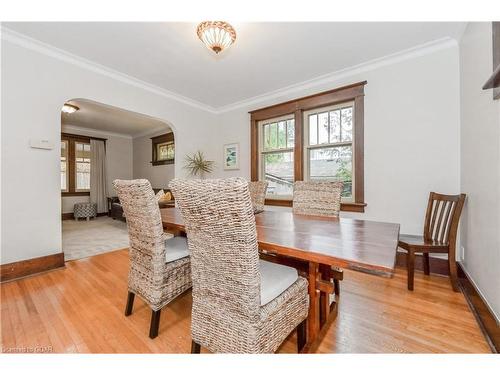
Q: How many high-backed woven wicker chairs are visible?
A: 4